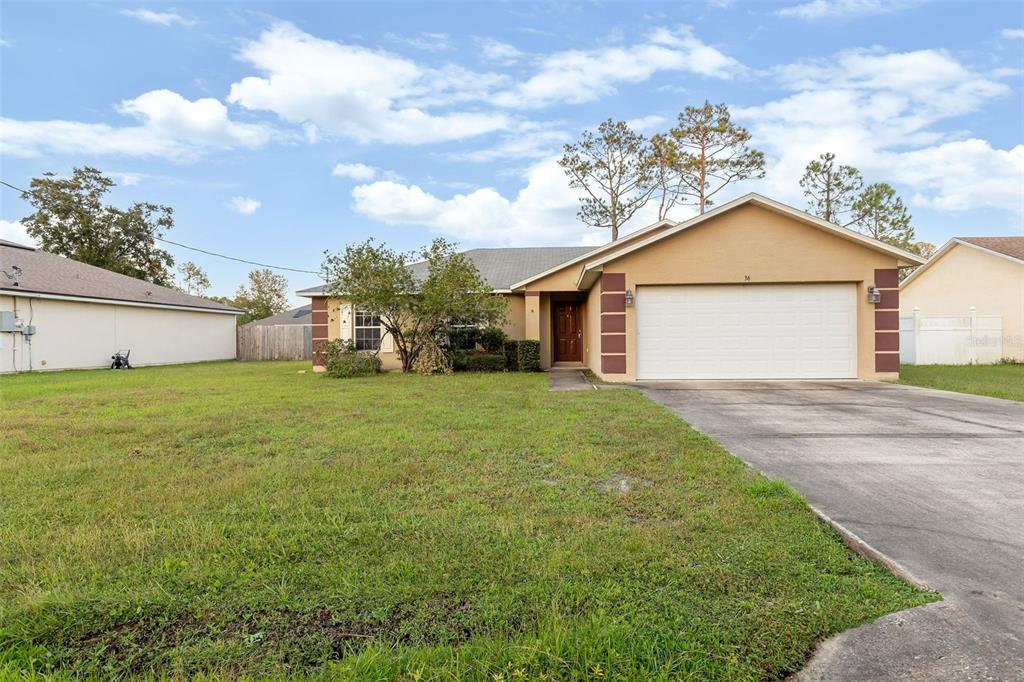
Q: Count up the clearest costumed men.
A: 0